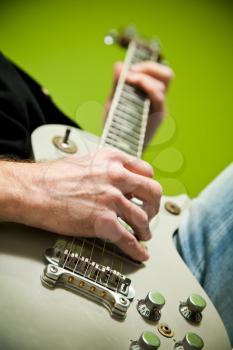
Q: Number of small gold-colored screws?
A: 4